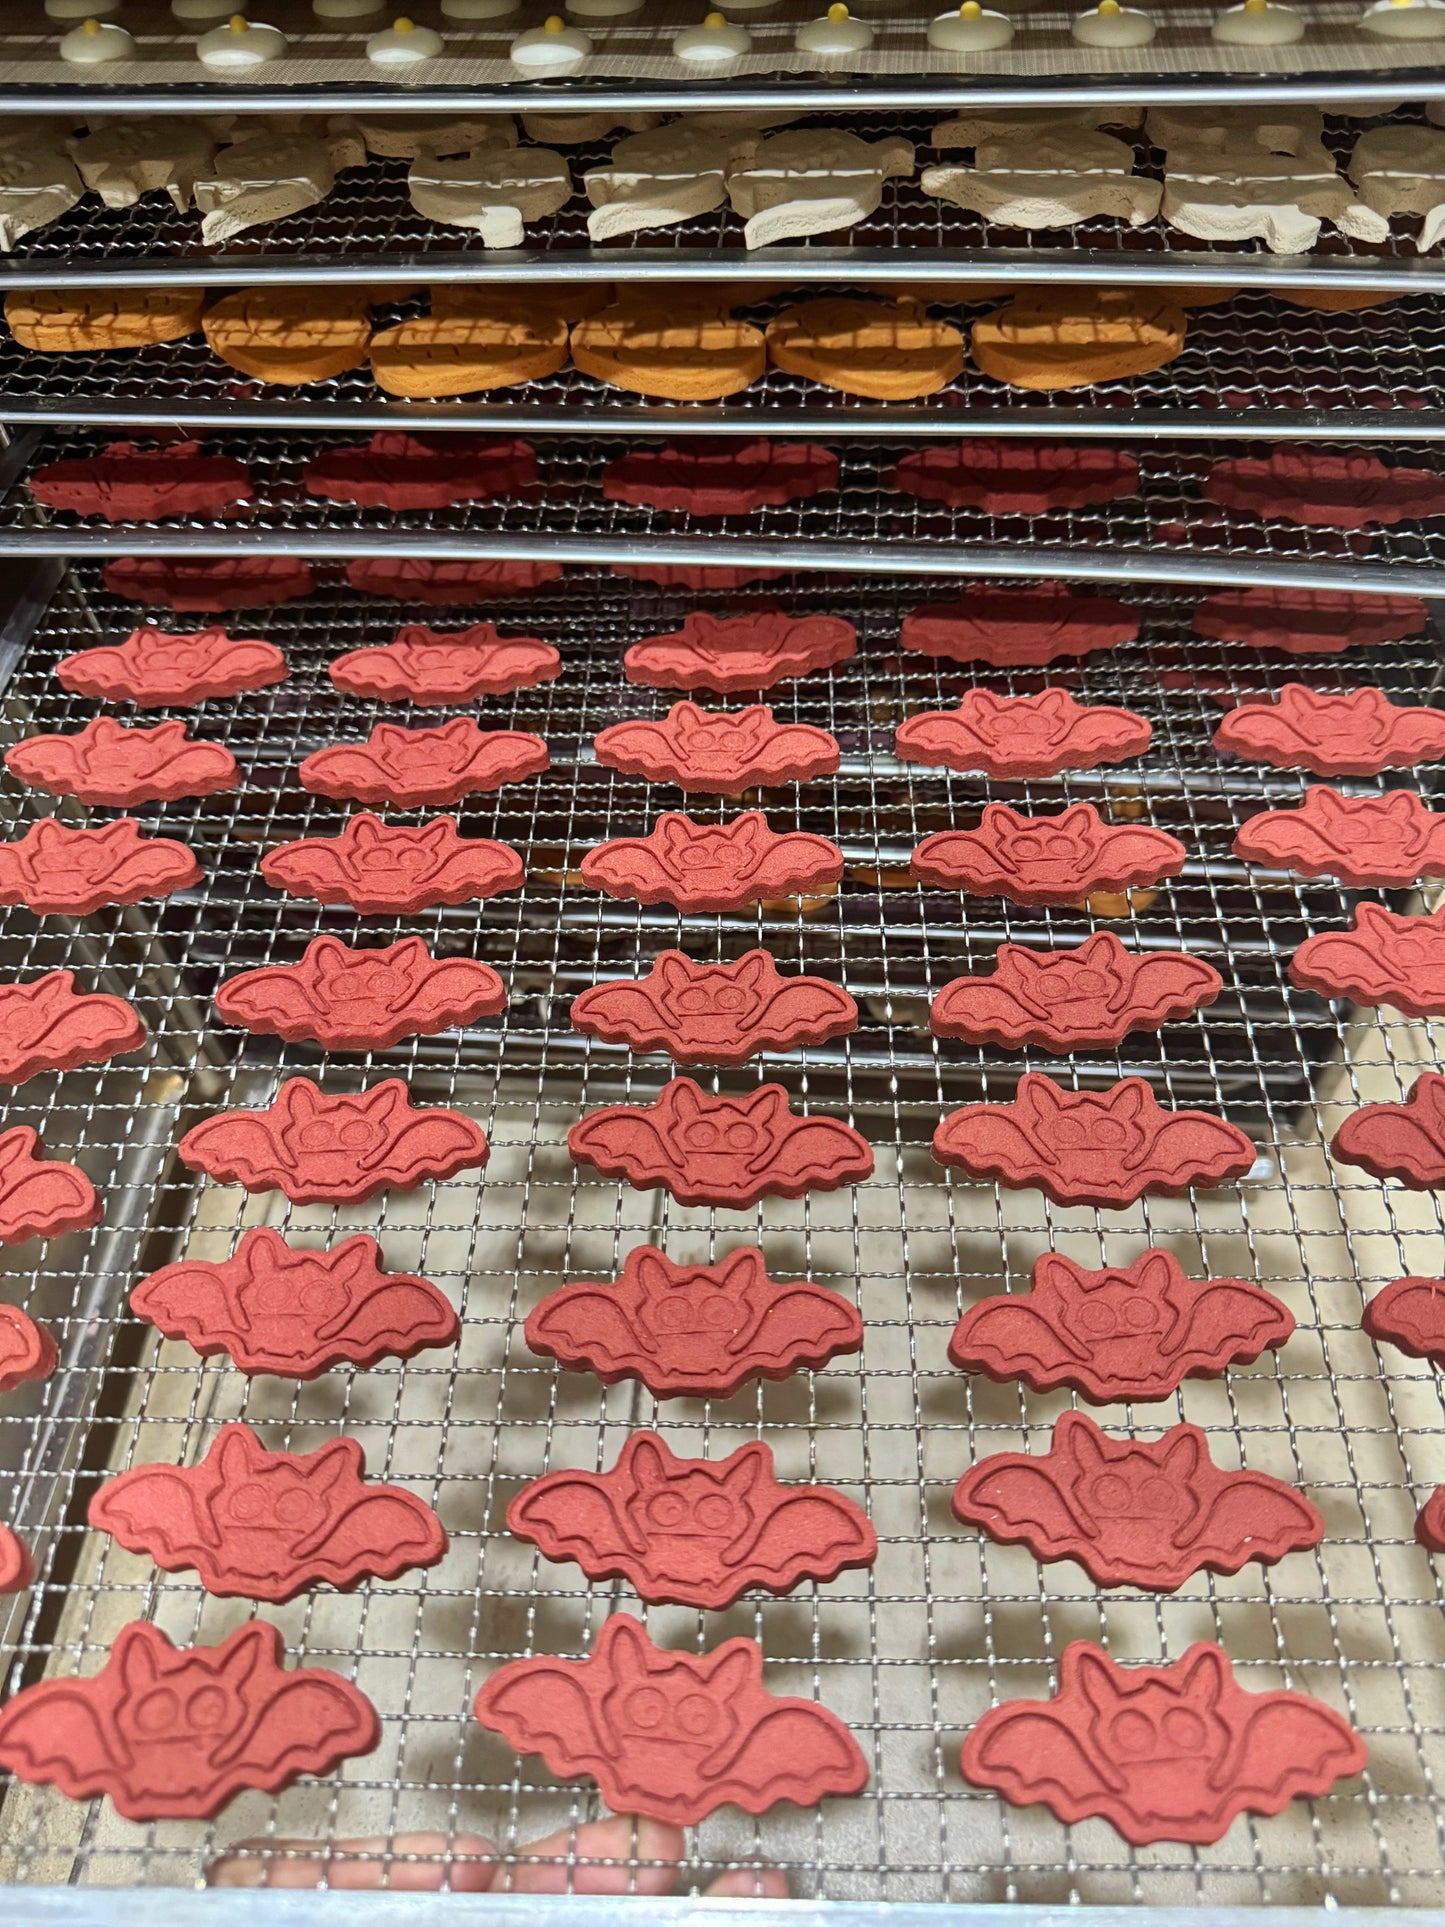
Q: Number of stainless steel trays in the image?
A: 5